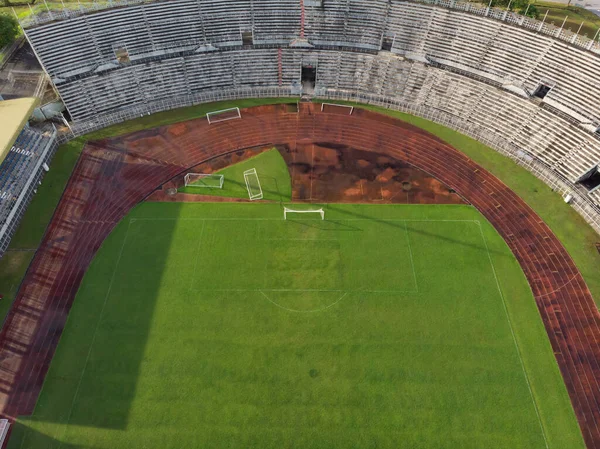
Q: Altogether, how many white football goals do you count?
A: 5